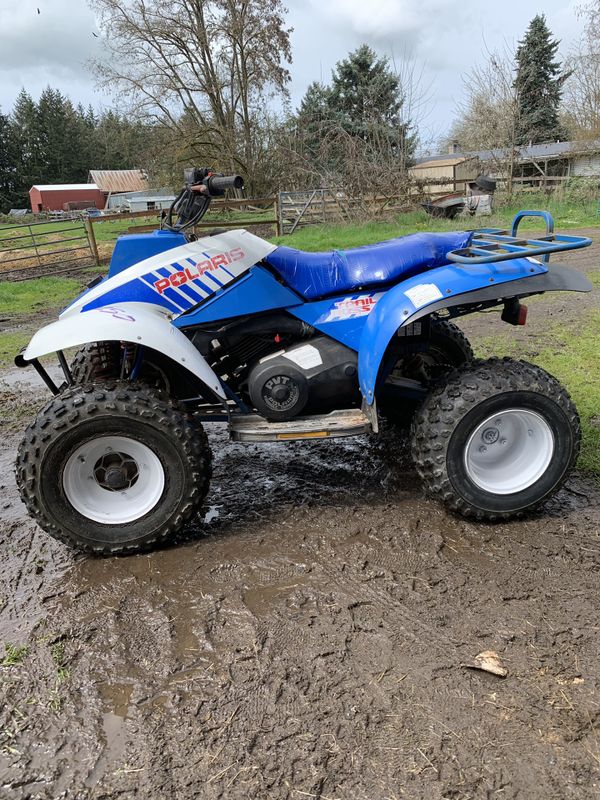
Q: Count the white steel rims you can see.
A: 2